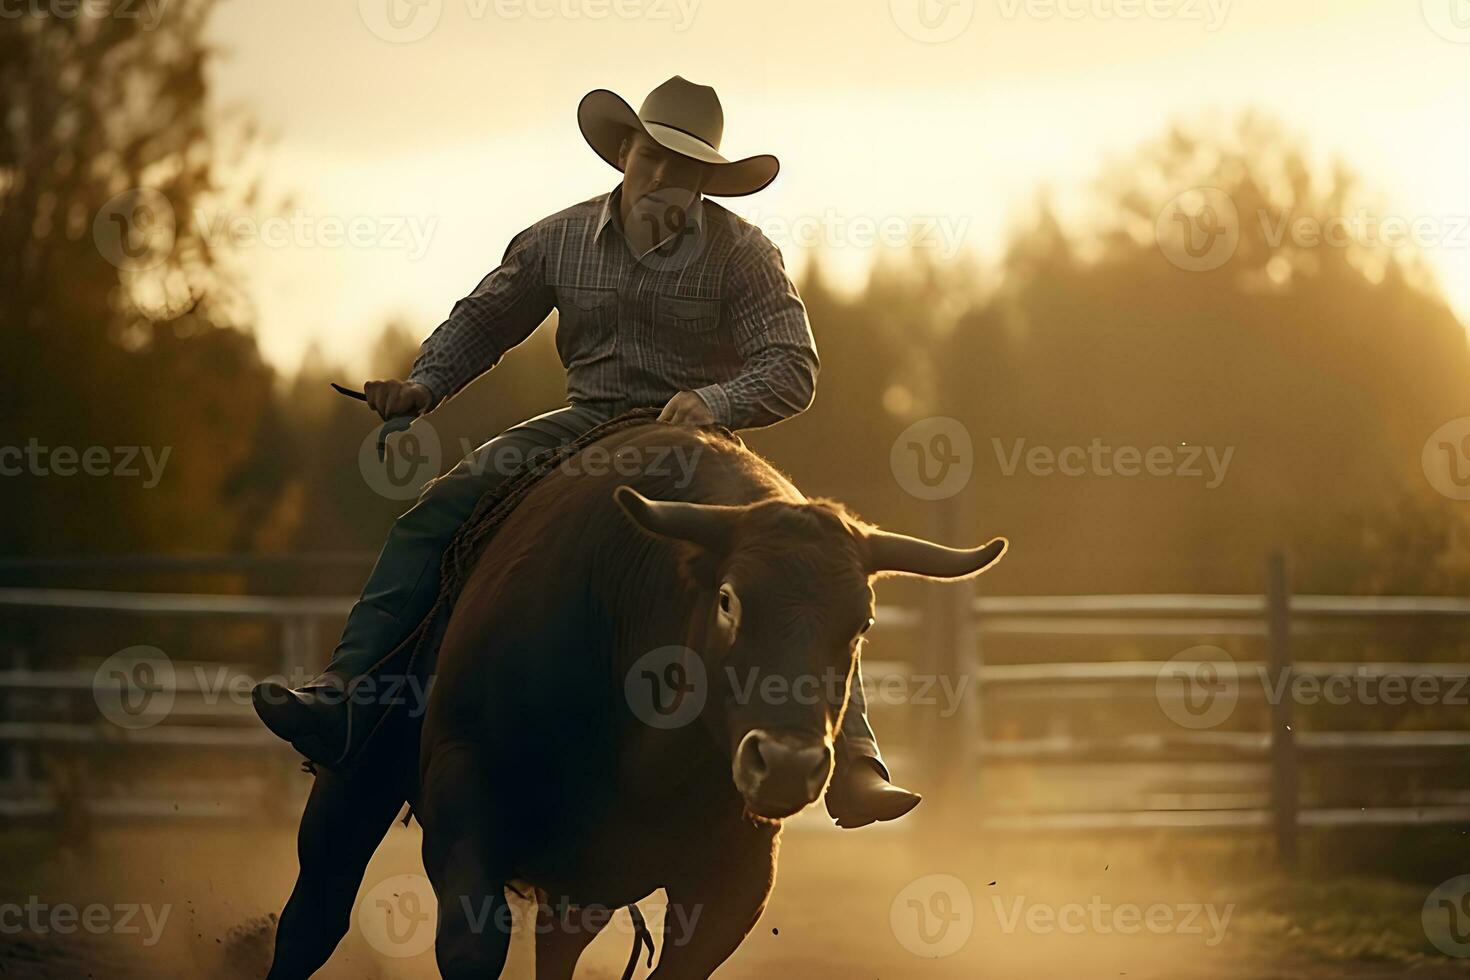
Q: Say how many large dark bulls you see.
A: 1